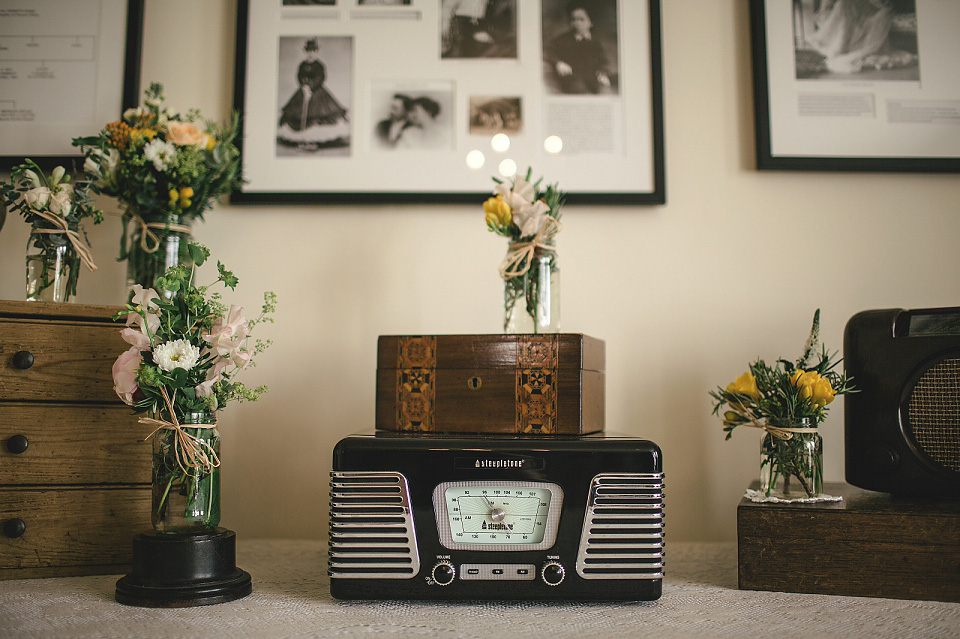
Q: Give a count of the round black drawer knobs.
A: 3